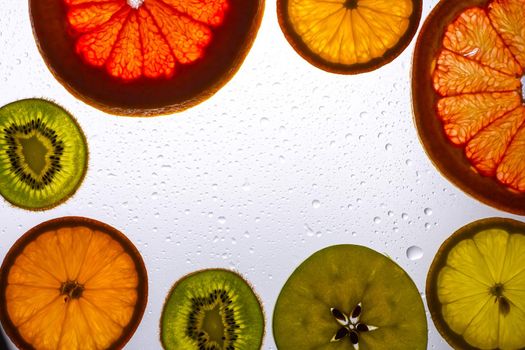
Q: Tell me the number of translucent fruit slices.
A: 8